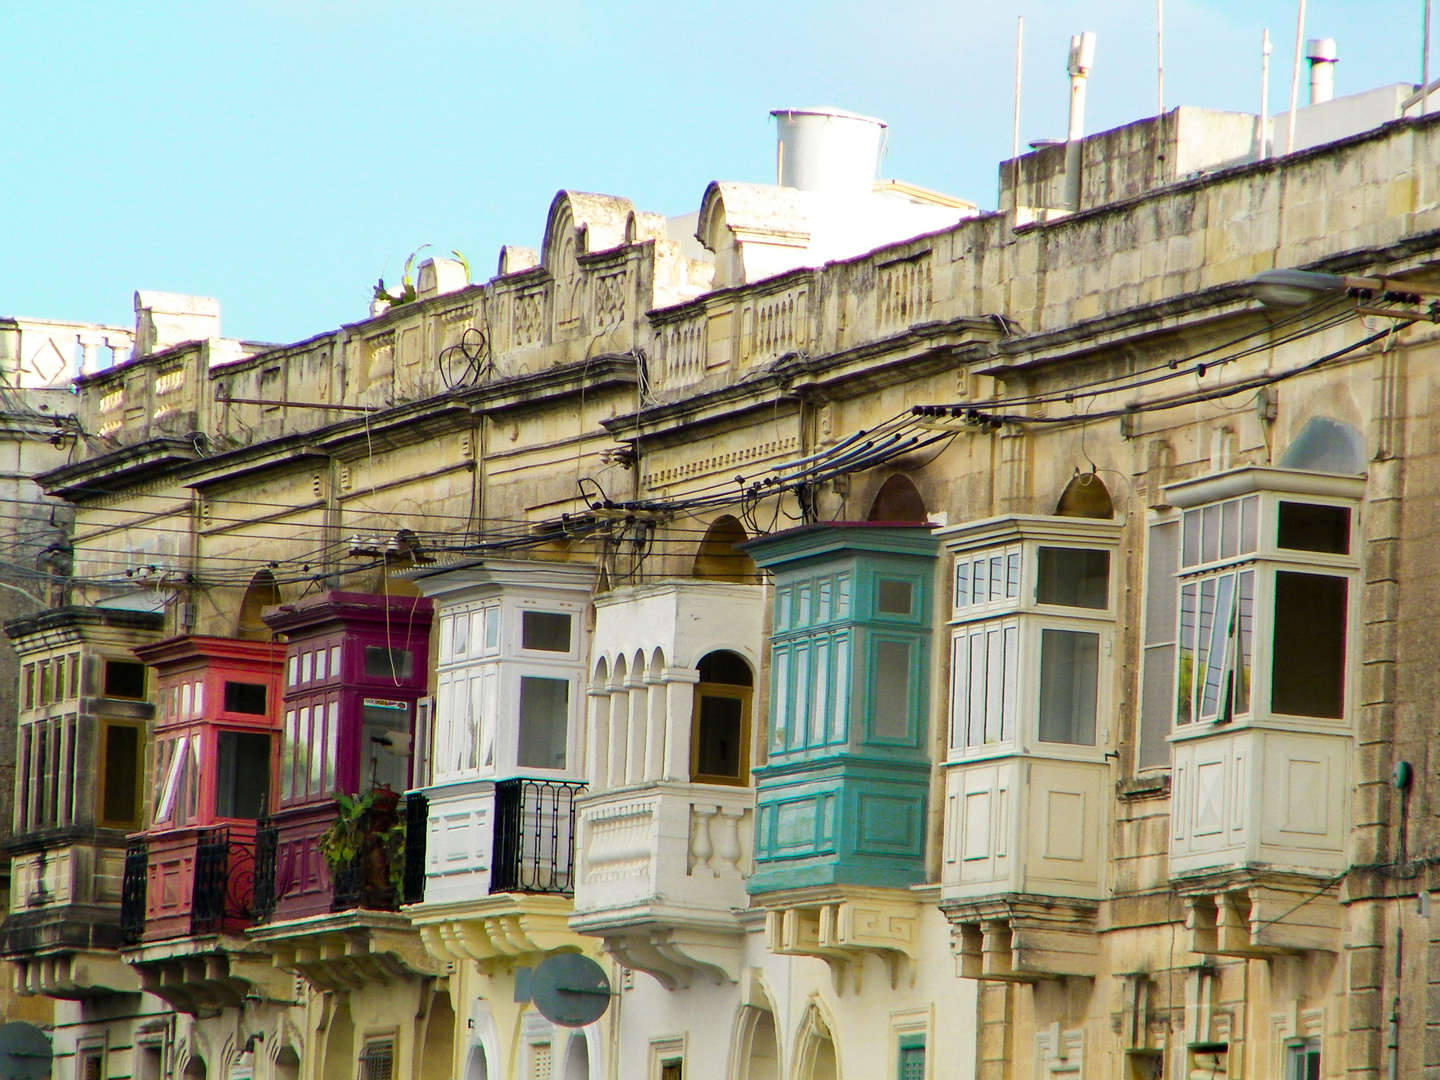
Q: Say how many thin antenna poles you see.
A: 5